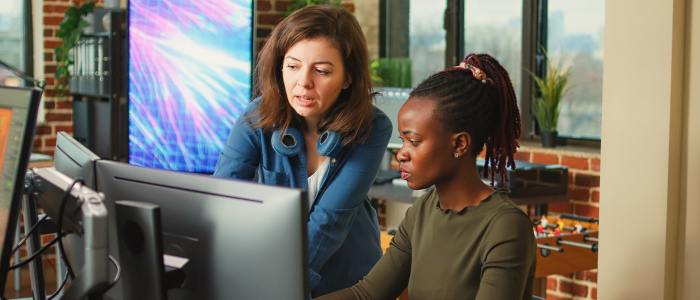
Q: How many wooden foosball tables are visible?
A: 1